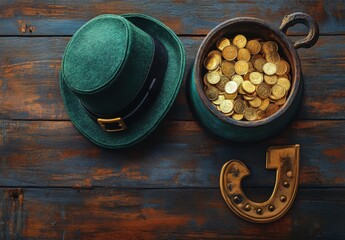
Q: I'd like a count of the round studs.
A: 7